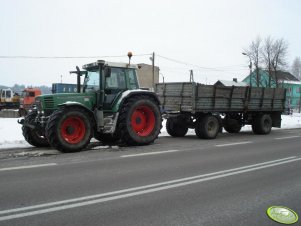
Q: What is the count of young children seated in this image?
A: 0